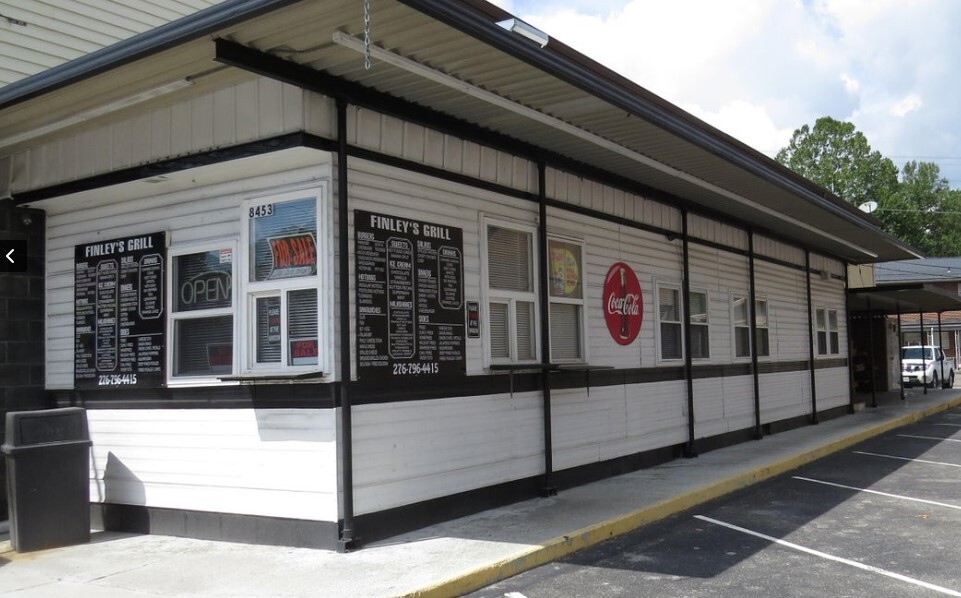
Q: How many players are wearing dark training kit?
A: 0